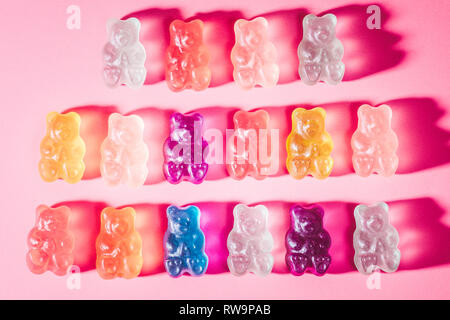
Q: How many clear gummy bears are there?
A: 4